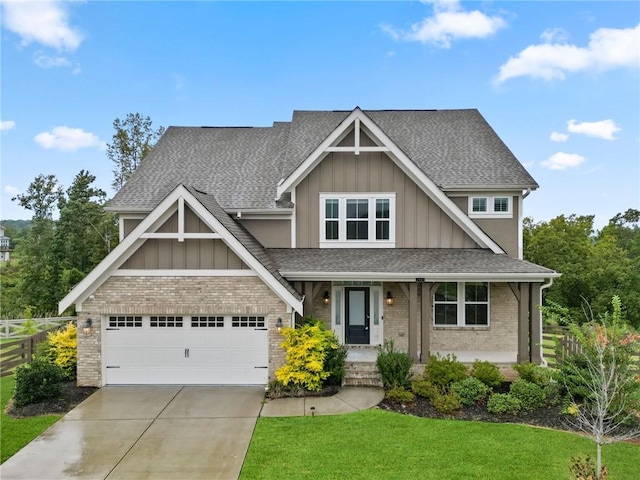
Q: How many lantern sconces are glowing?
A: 4